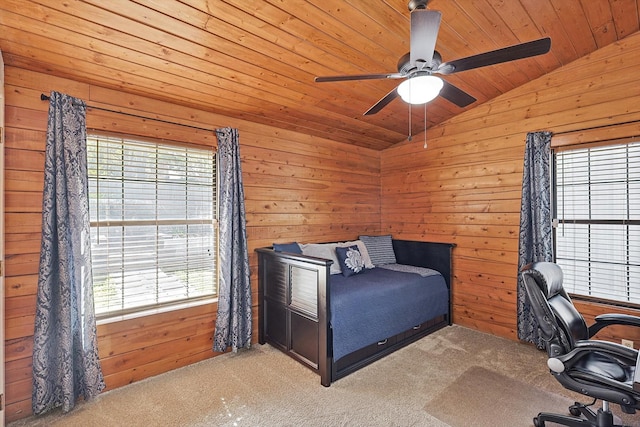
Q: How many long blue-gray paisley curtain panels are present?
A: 3